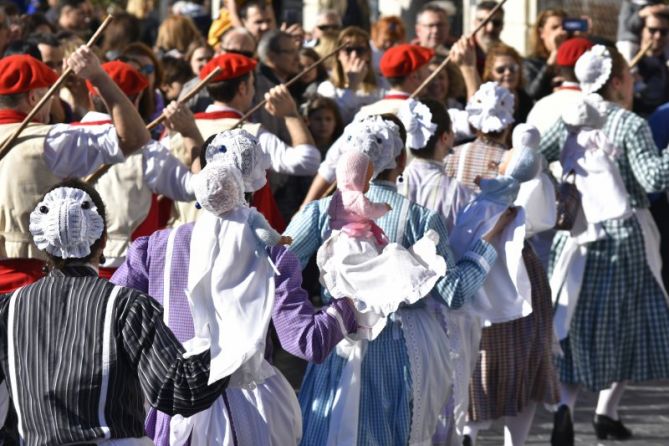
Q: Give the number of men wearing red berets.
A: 5